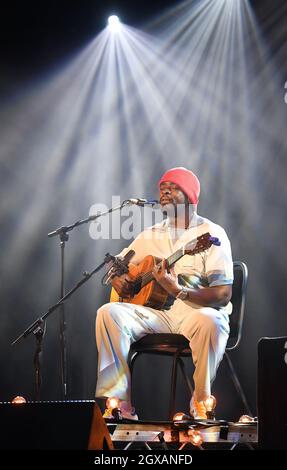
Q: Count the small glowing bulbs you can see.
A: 6